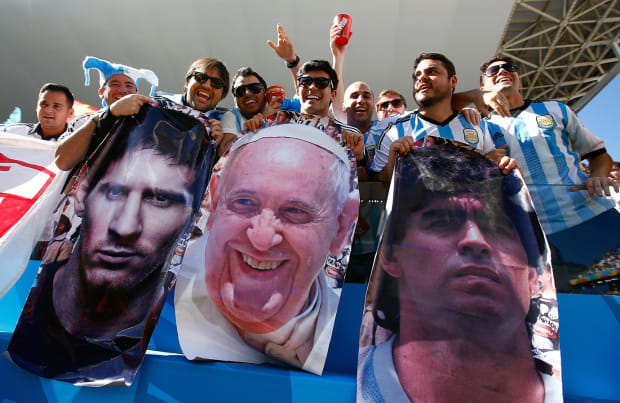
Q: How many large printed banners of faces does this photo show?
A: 3